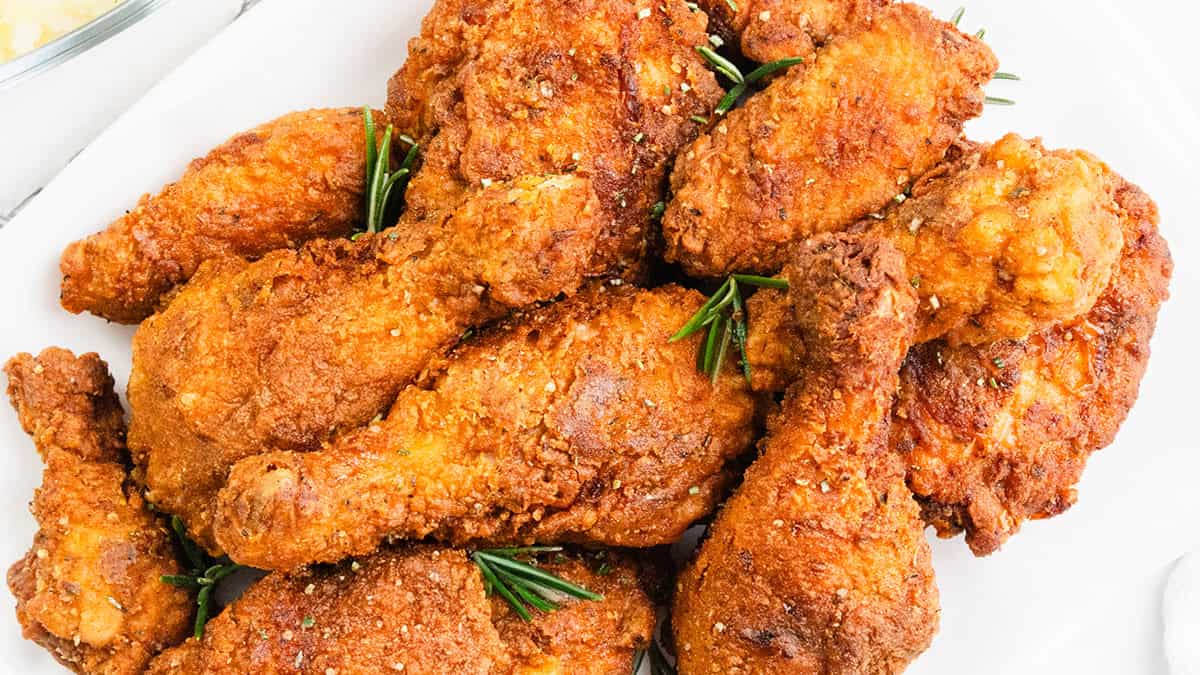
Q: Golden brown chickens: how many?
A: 11